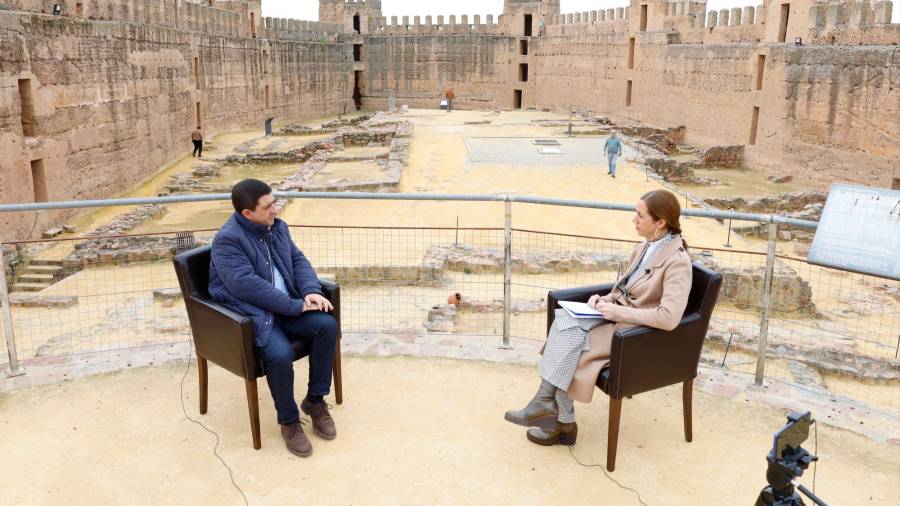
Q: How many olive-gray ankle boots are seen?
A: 2